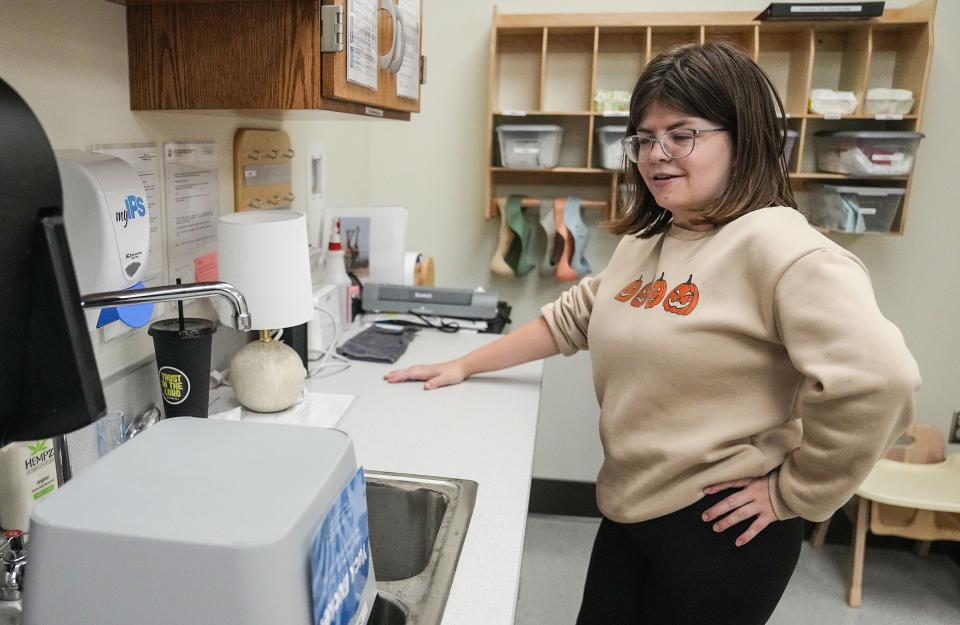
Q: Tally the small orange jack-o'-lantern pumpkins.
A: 4